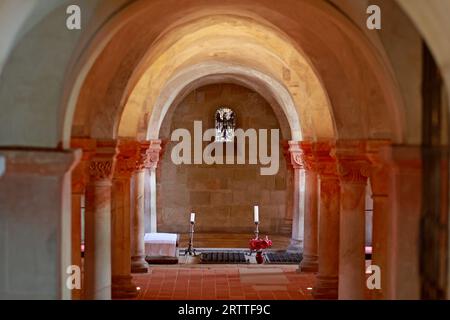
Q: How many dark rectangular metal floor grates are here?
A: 2